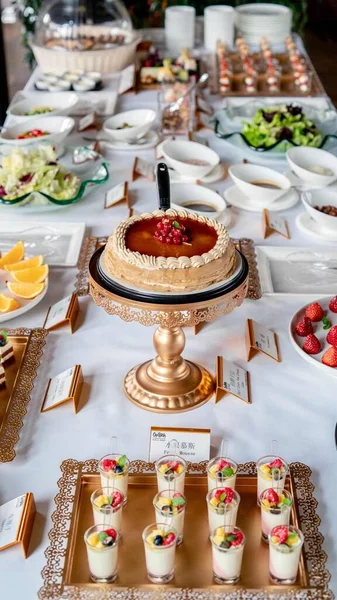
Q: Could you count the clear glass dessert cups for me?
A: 12